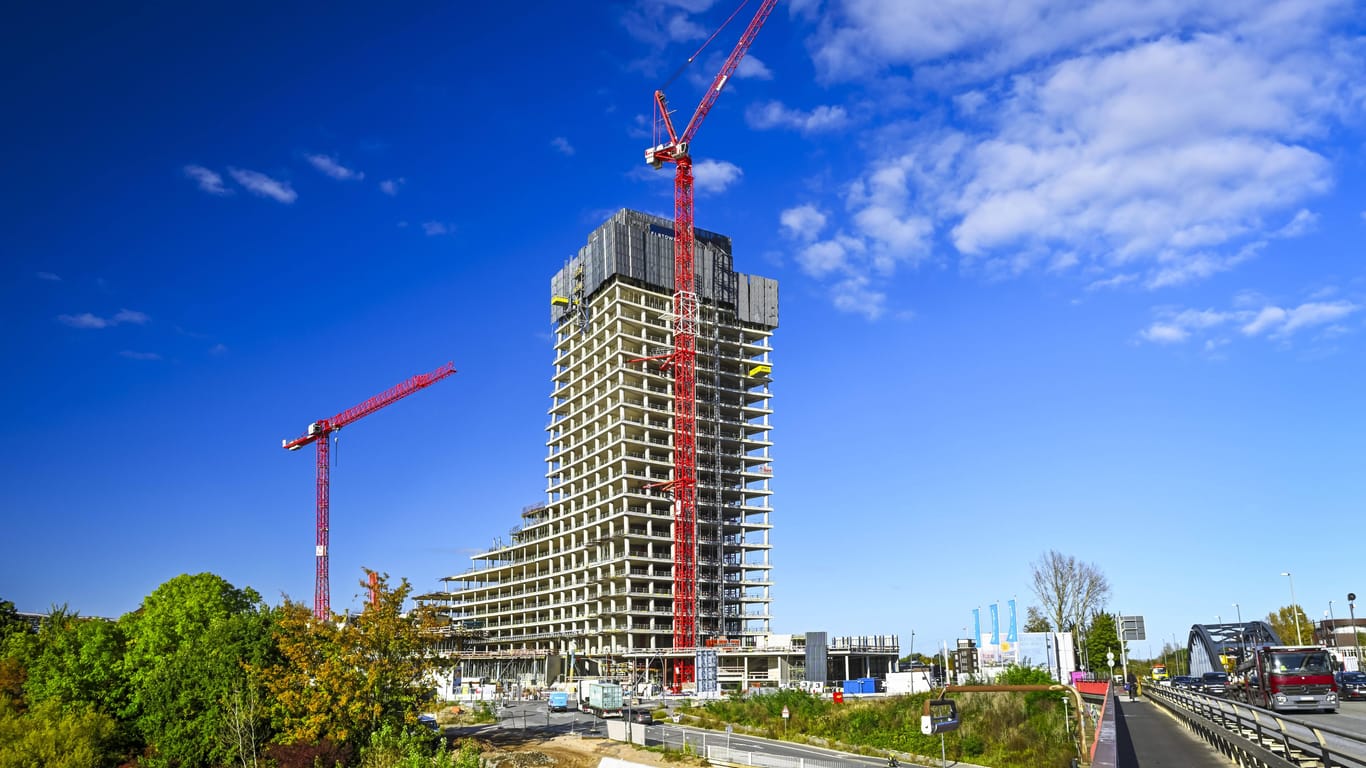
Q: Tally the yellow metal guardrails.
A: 2